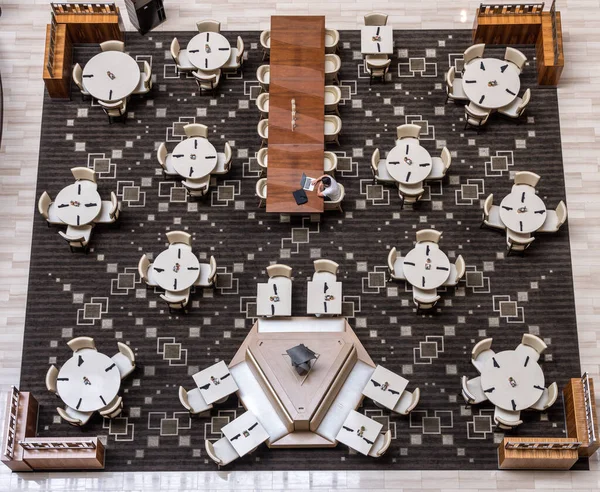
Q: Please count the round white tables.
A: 11